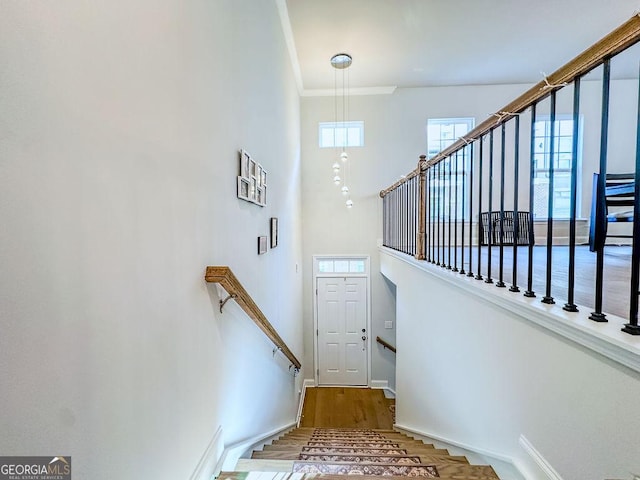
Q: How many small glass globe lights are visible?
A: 5